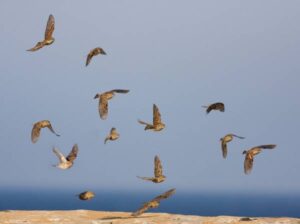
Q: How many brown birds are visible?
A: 13